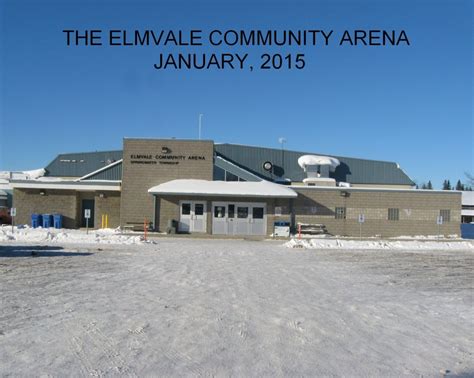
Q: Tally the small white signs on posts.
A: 4